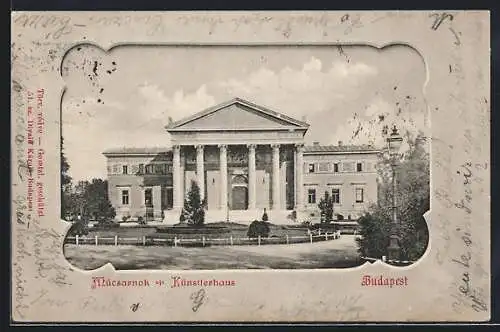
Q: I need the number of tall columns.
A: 6